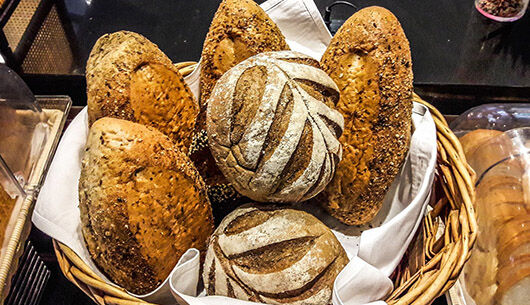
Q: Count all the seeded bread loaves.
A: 4